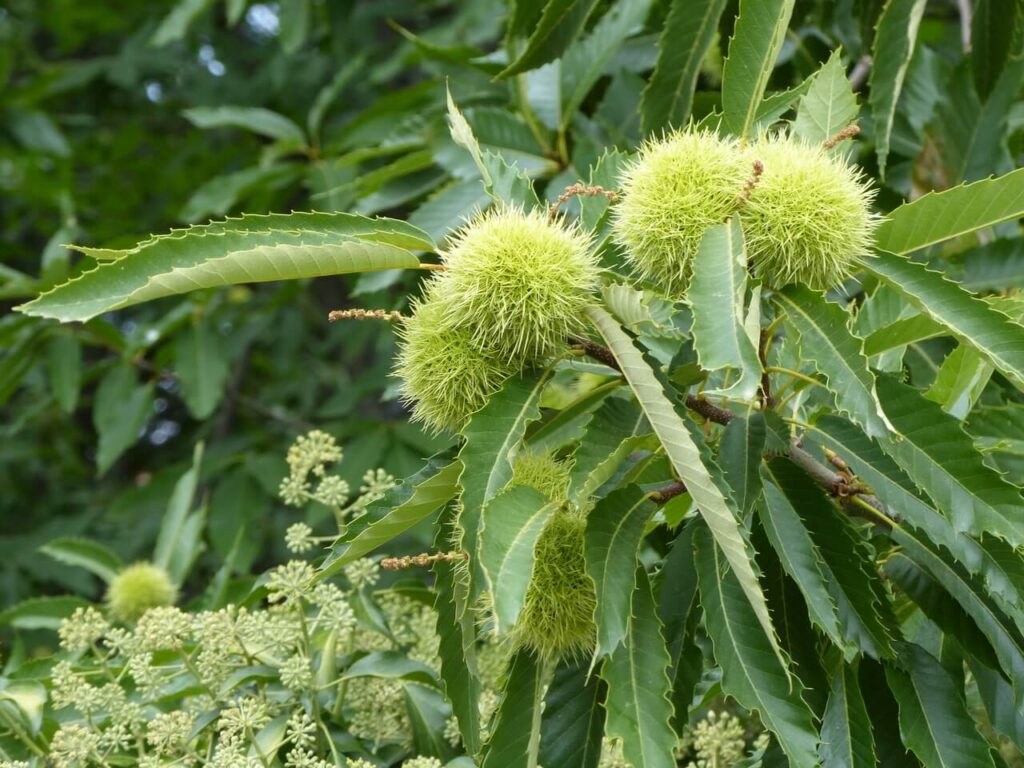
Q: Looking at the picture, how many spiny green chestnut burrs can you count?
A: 7